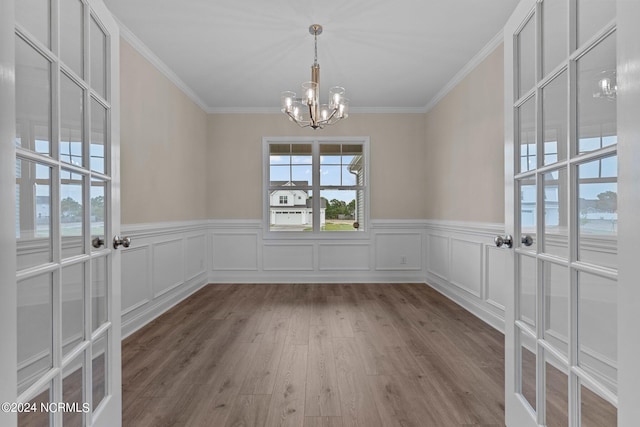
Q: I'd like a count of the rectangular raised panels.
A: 10